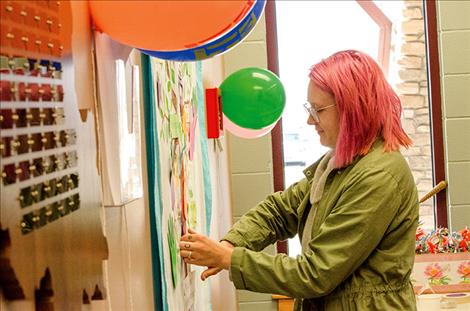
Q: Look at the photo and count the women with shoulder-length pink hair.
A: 1